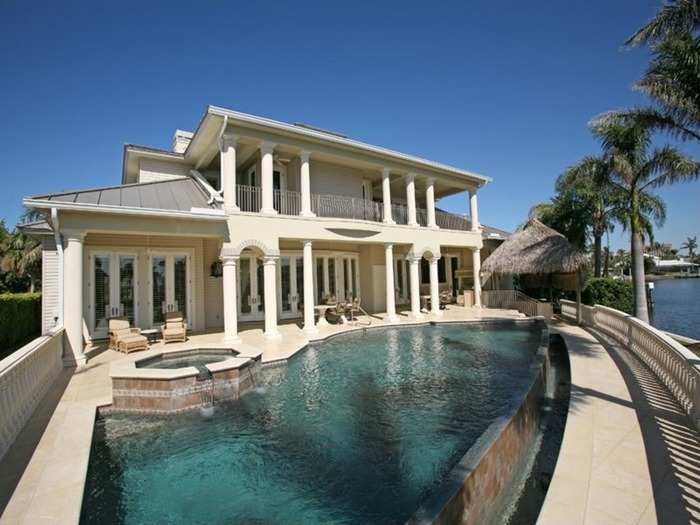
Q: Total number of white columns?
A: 15